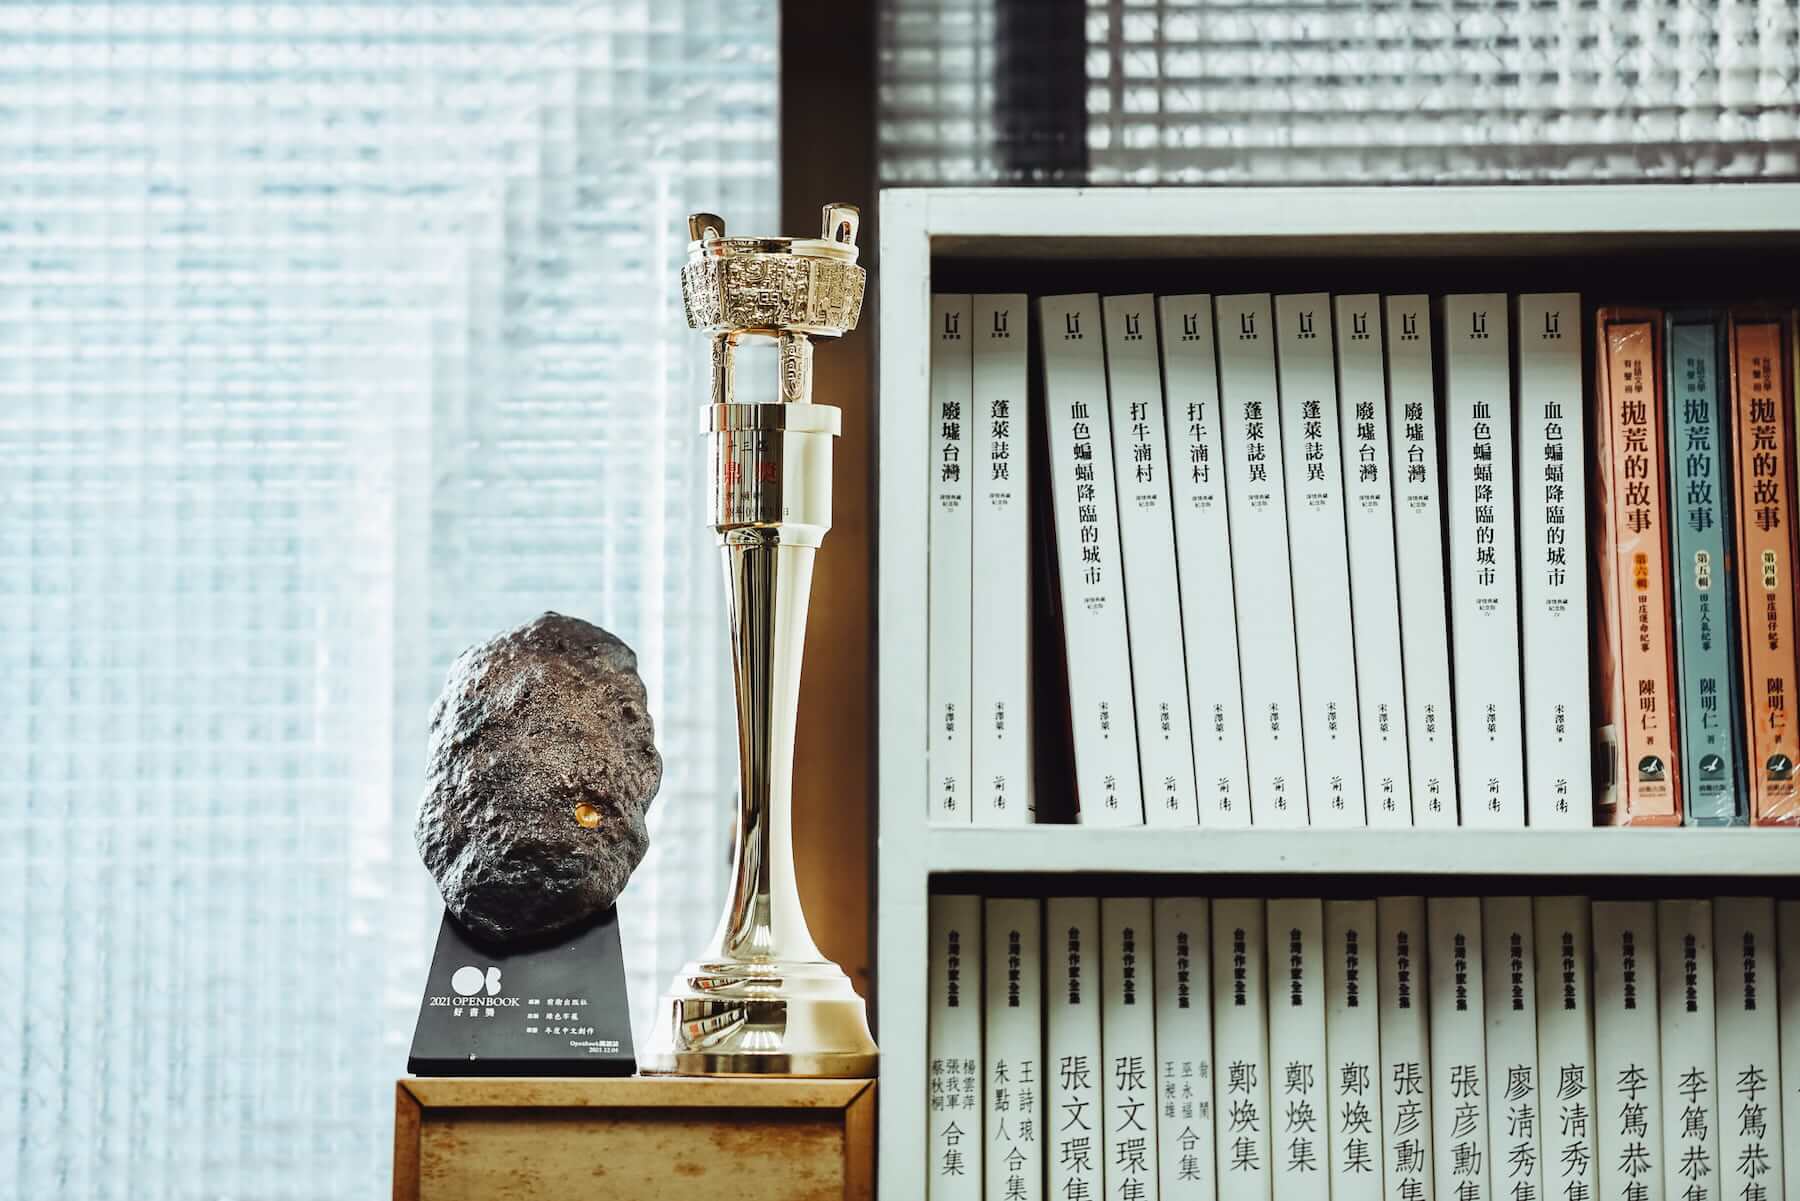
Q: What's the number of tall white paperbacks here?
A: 11